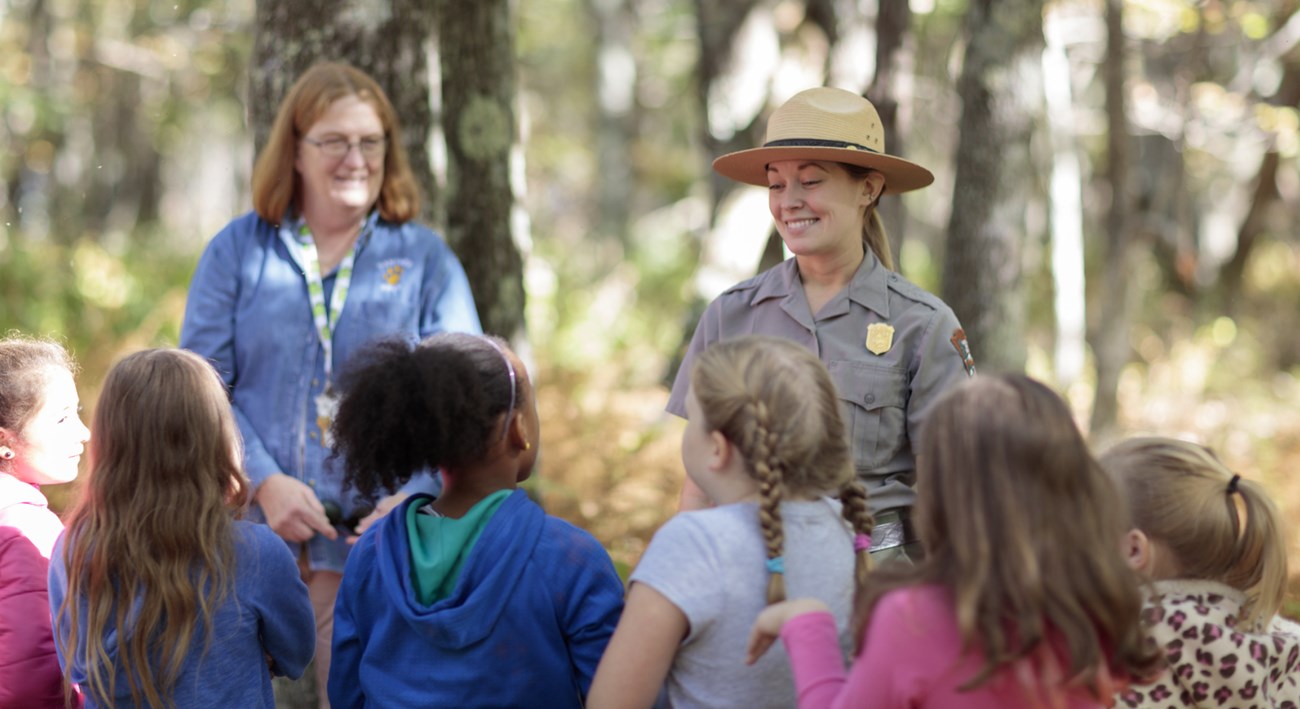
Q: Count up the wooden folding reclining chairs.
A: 0